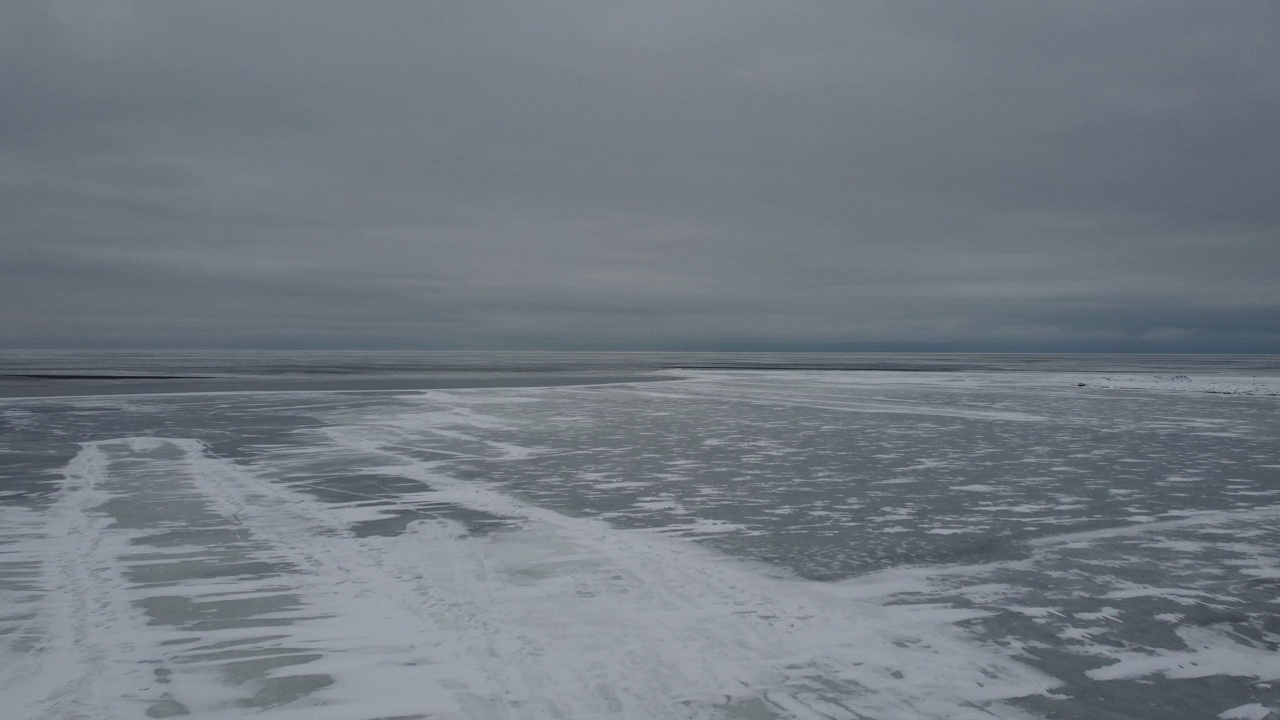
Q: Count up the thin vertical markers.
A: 3